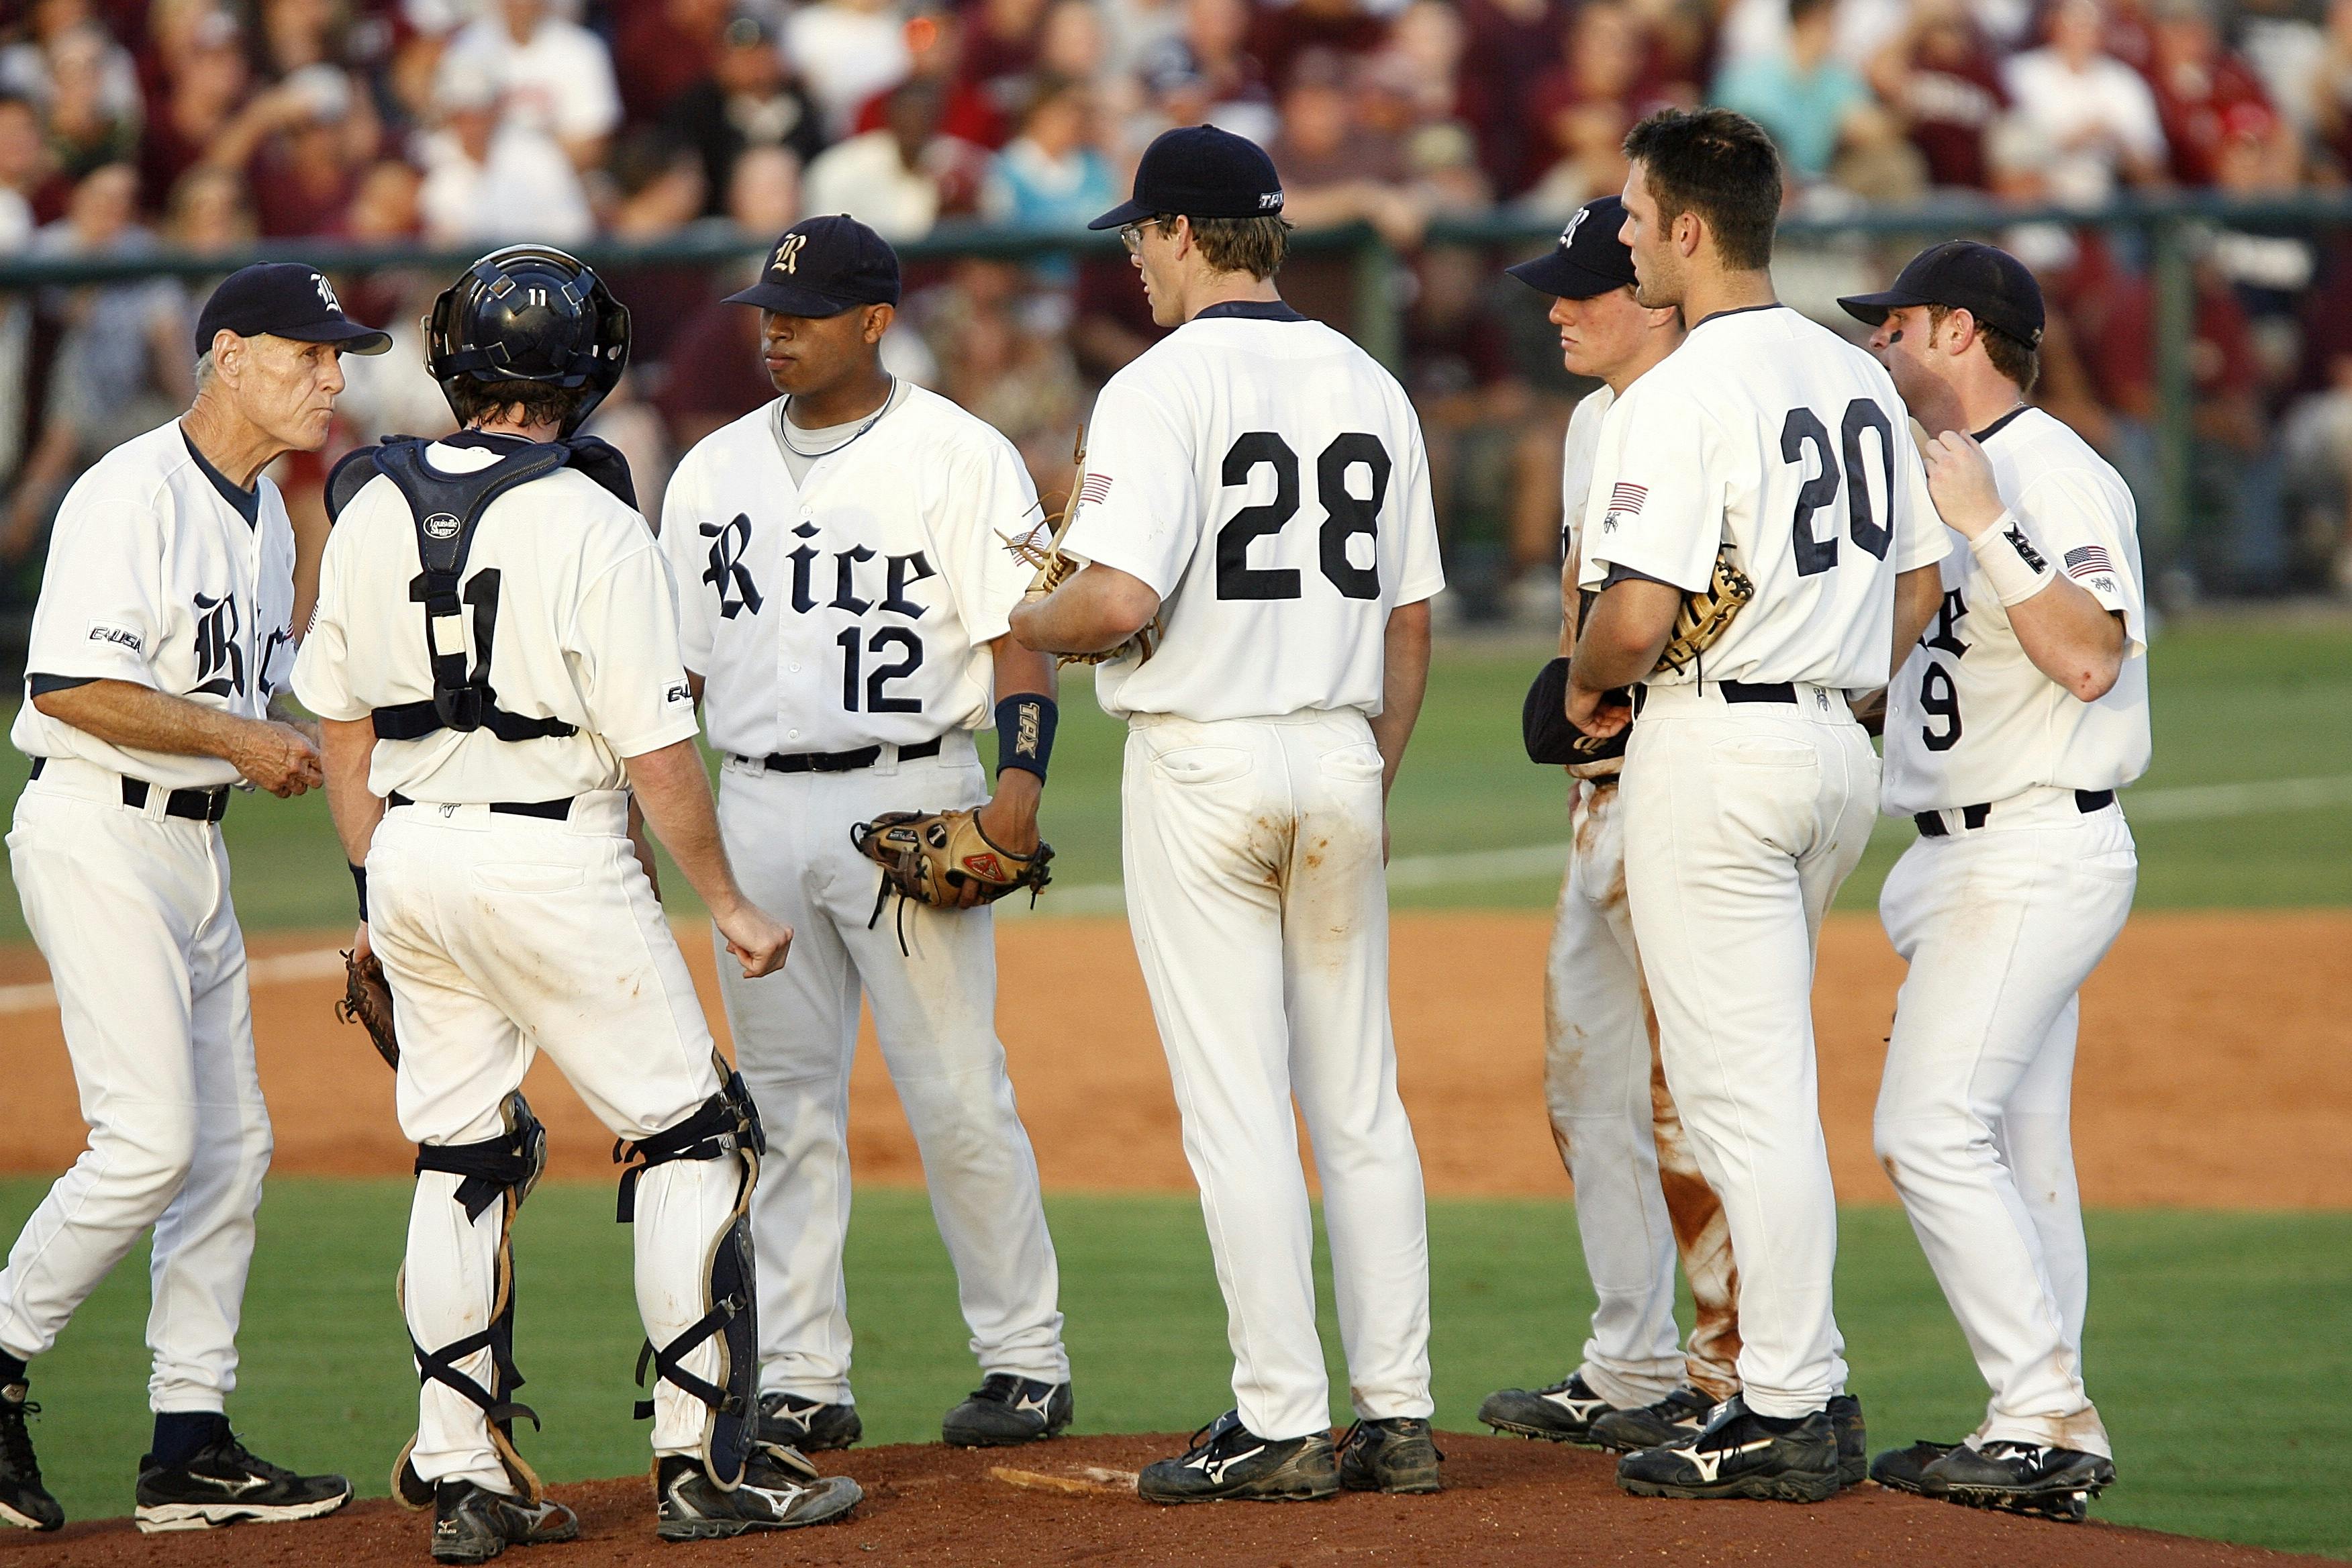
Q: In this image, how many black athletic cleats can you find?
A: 14